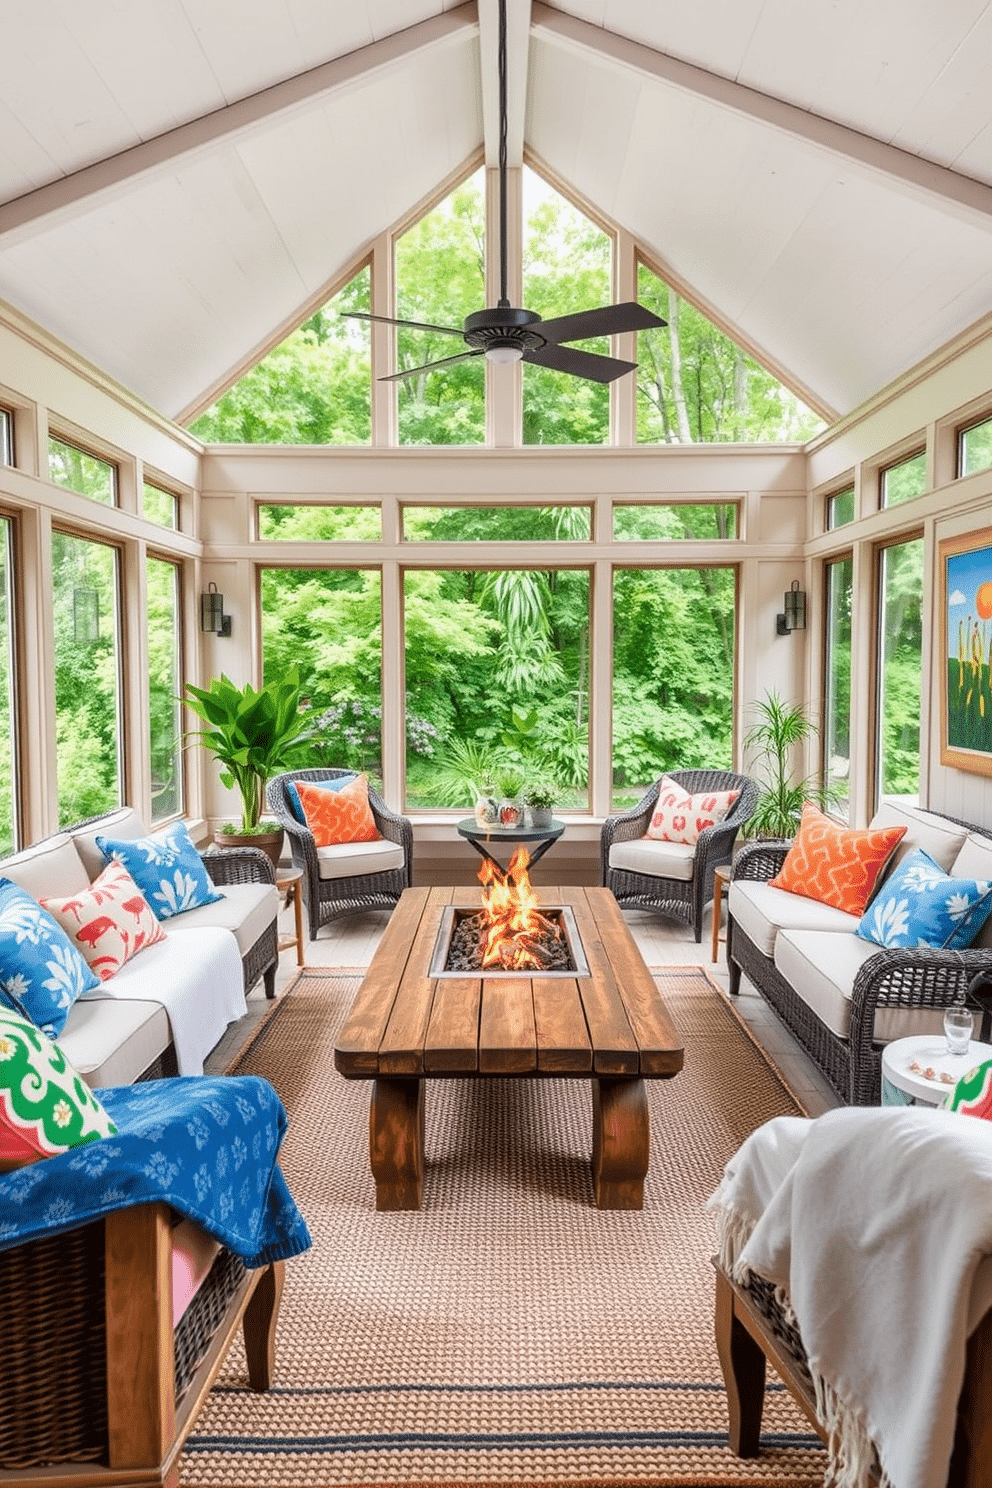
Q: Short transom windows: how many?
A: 9